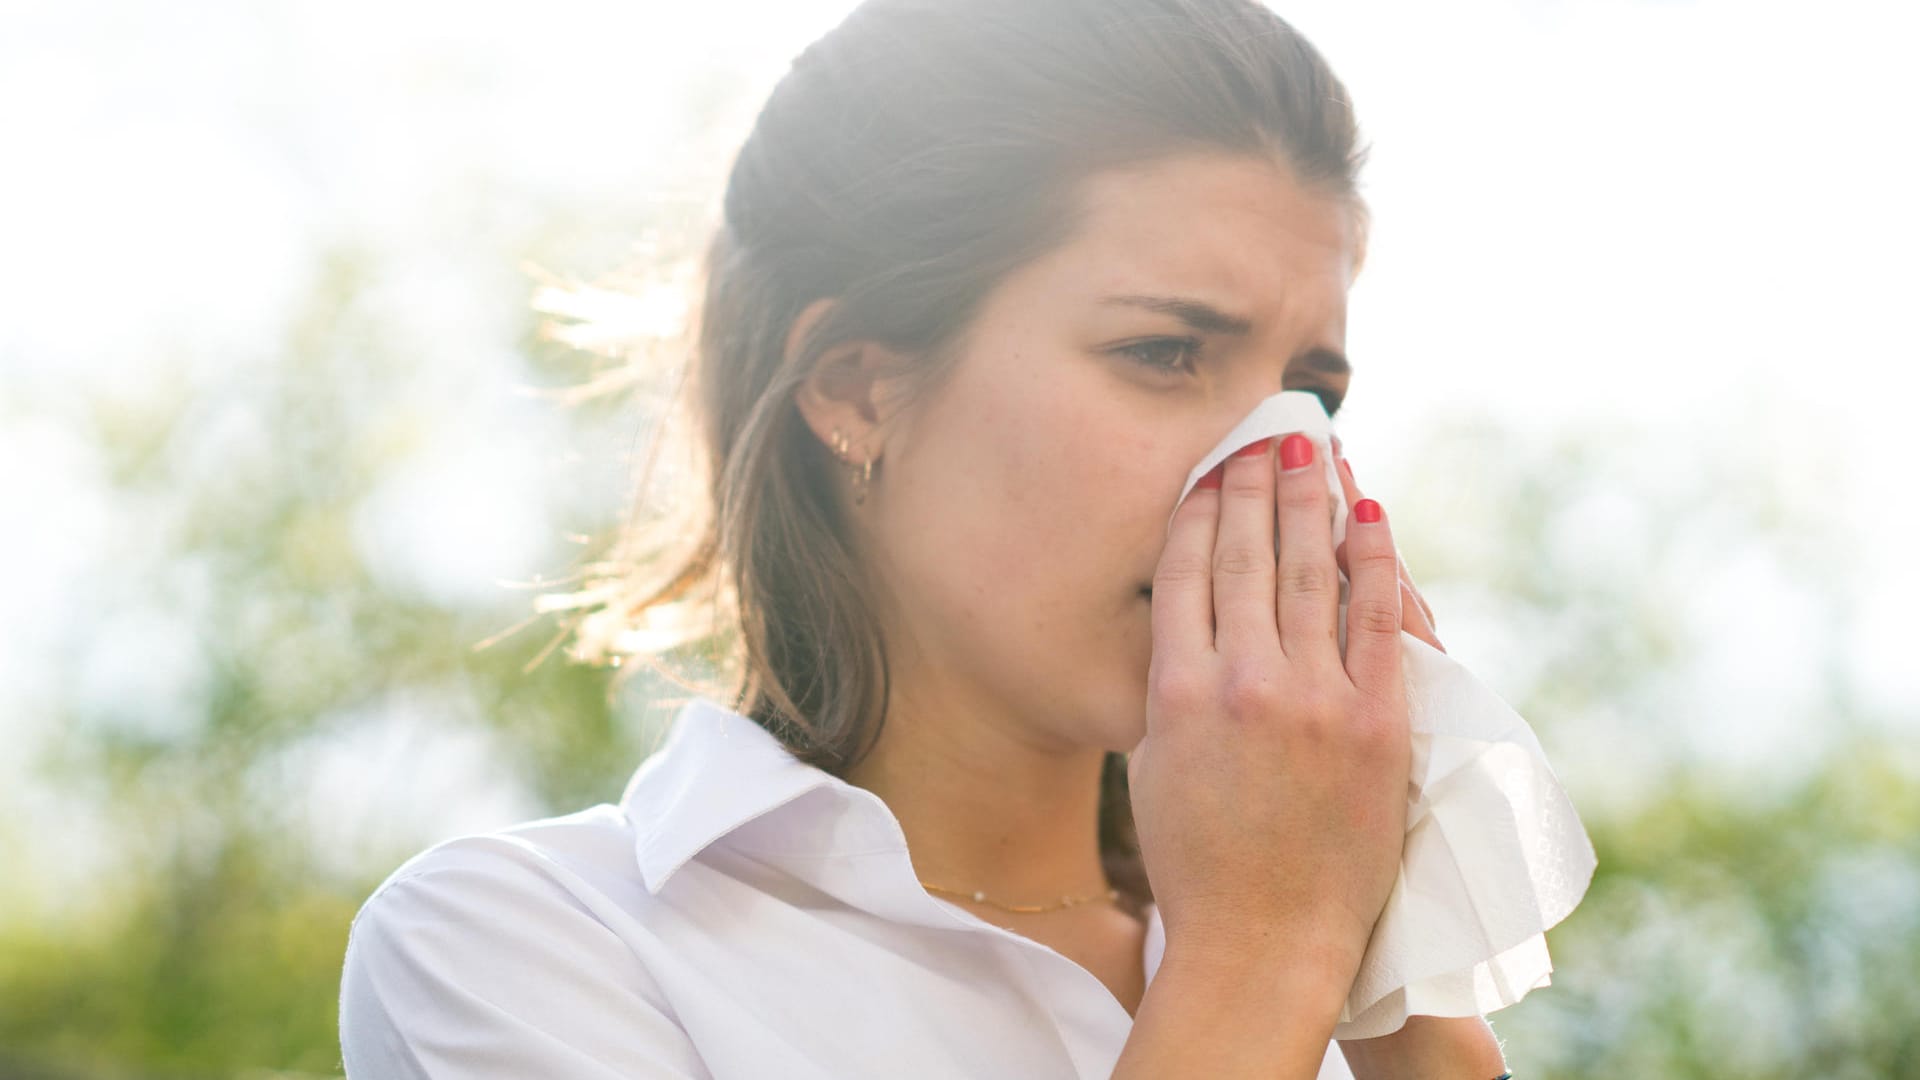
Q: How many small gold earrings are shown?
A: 3